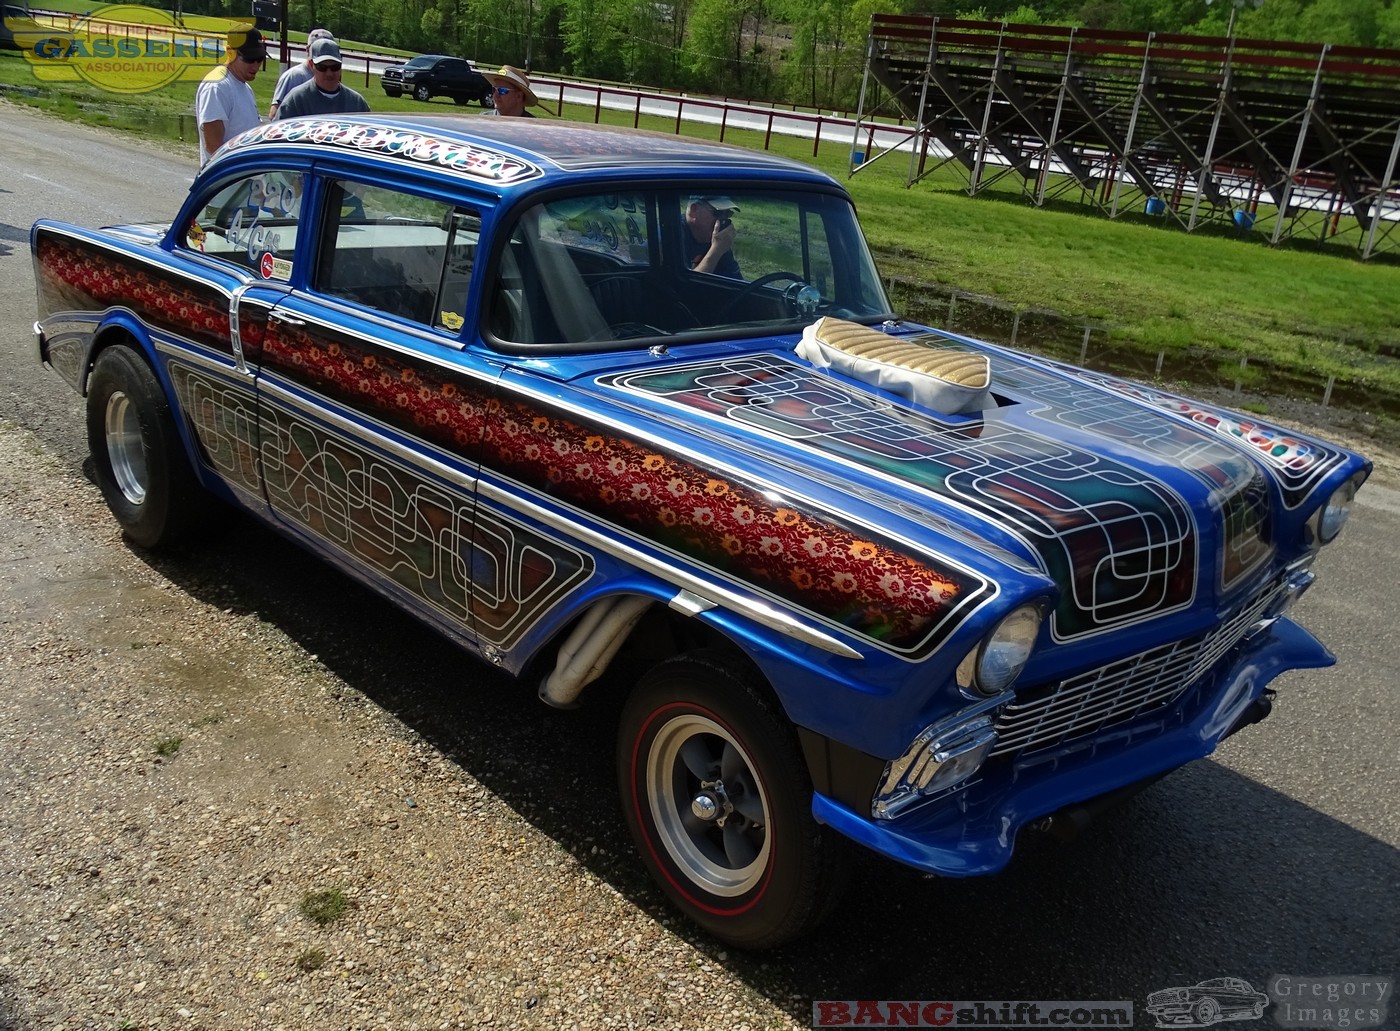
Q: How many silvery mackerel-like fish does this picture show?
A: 0